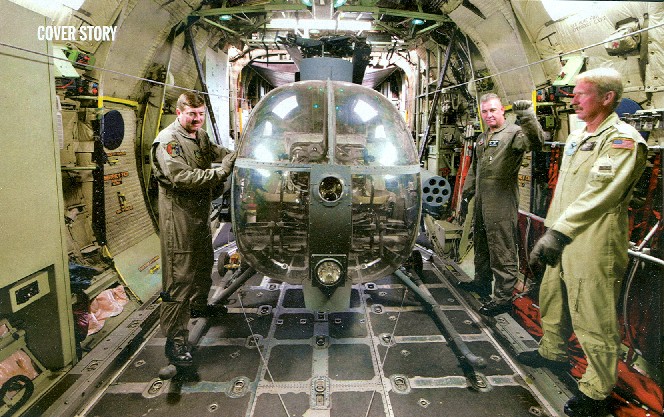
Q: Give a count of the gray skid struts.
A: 2